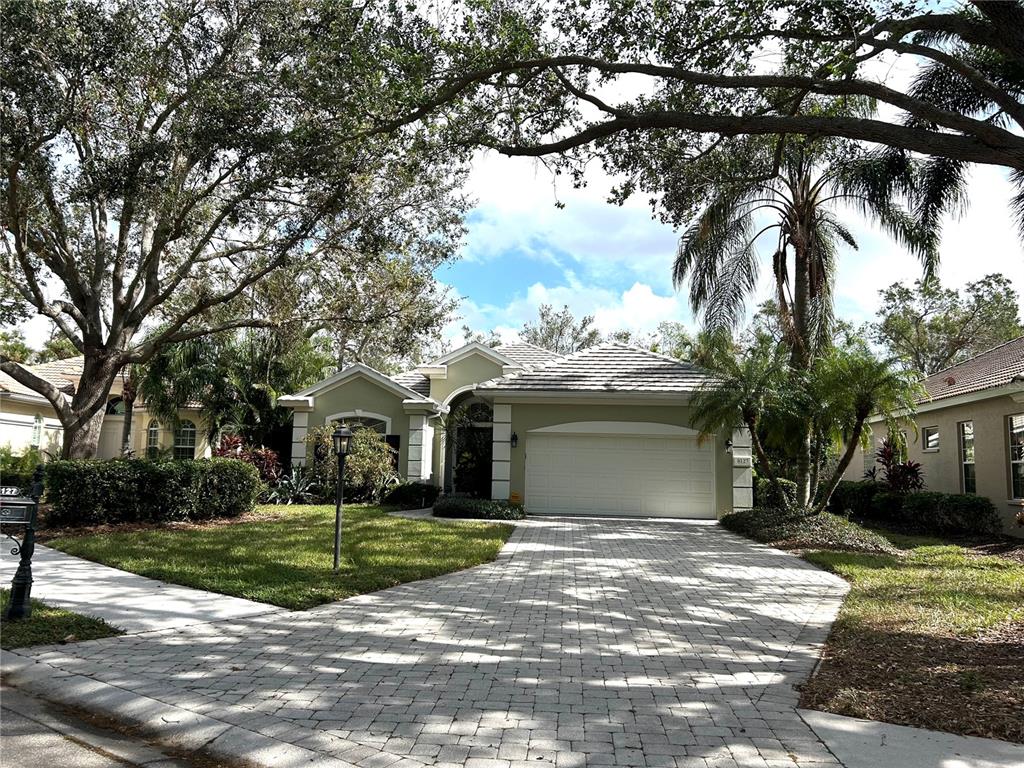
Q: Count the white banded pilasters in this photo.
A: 4